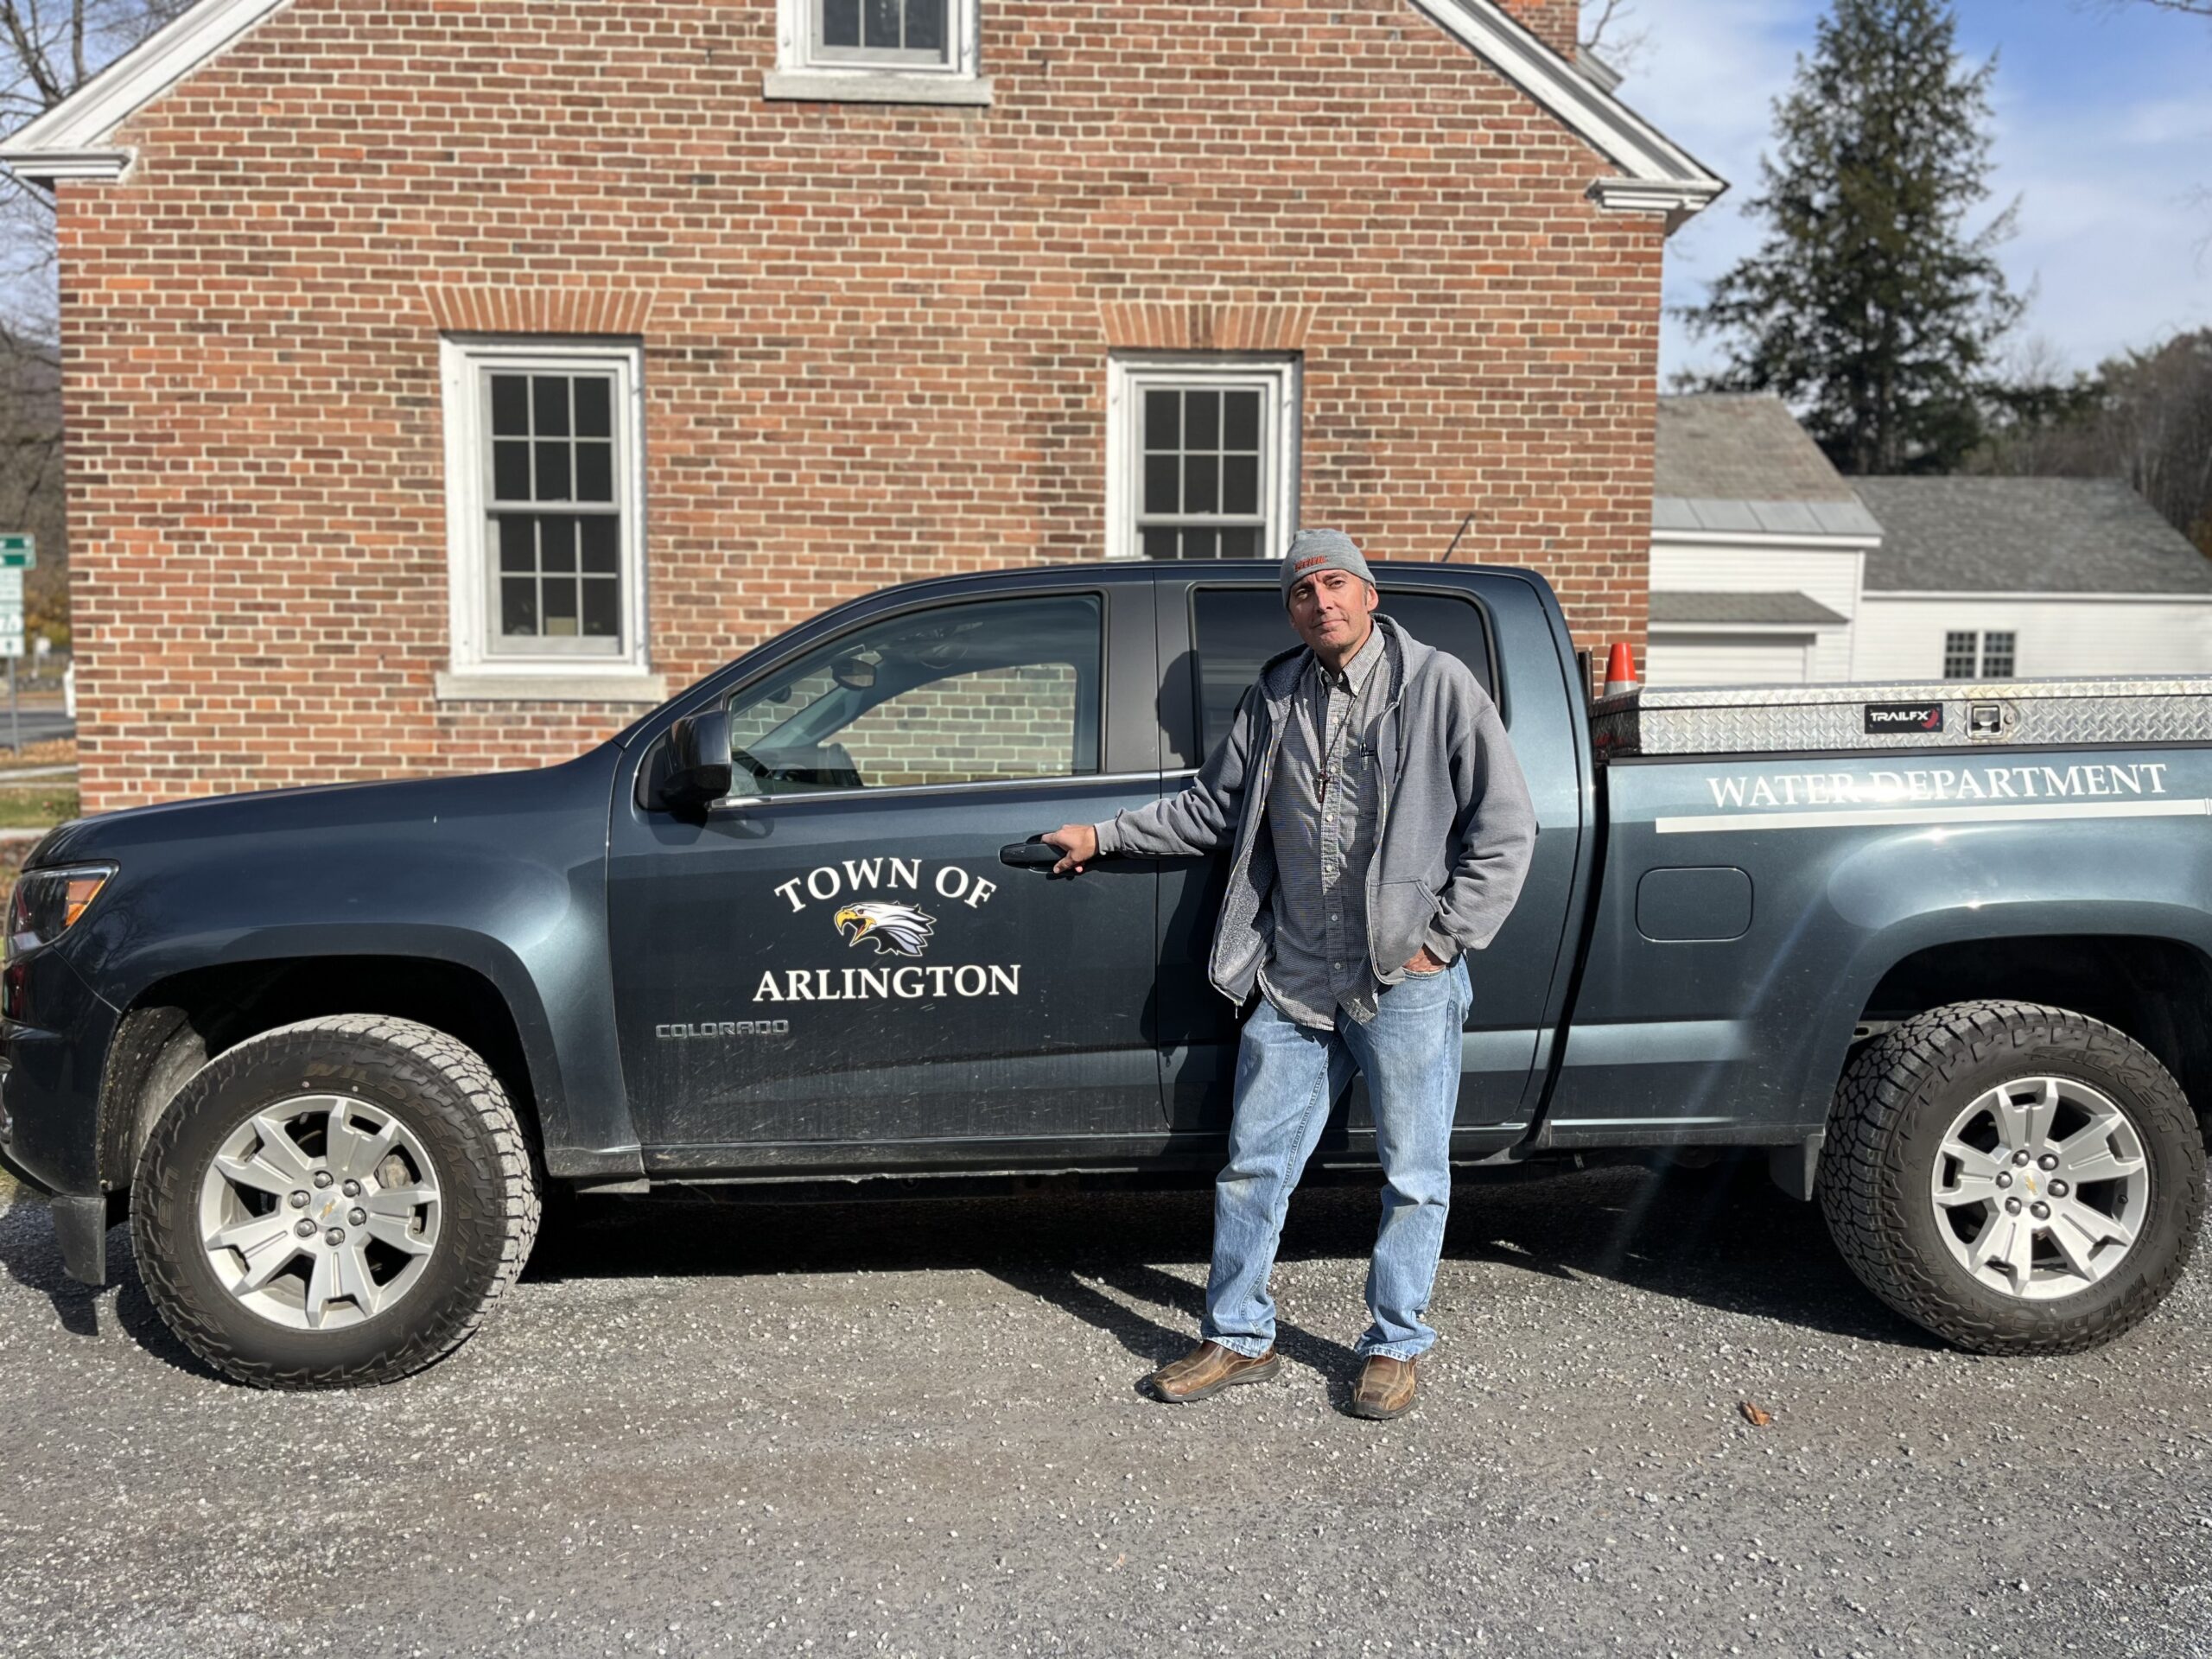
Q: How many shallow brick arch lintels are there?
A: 2